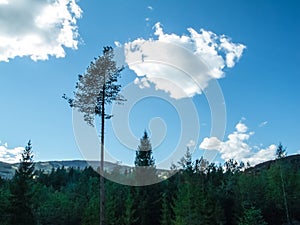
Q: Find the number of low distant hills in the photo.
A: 2